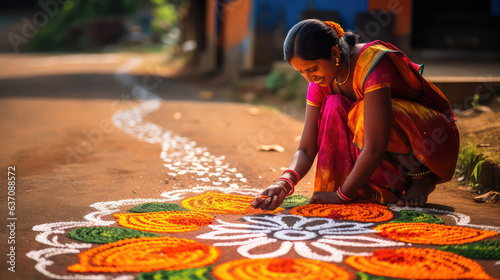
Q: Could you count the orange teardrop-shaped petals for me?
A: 7